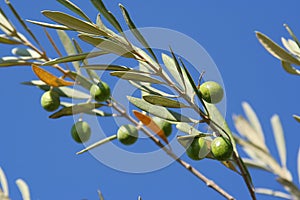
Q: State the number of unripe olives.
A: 8